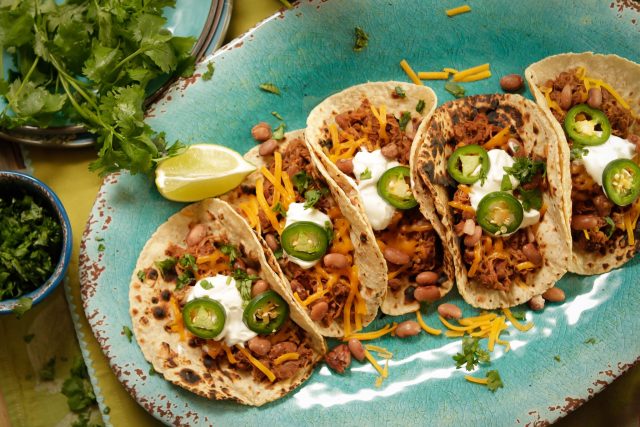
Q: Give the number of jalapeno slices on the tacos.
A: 8